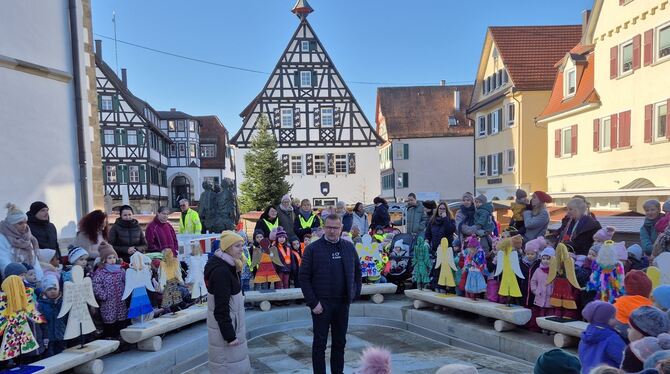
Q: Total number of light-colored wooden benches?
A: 5